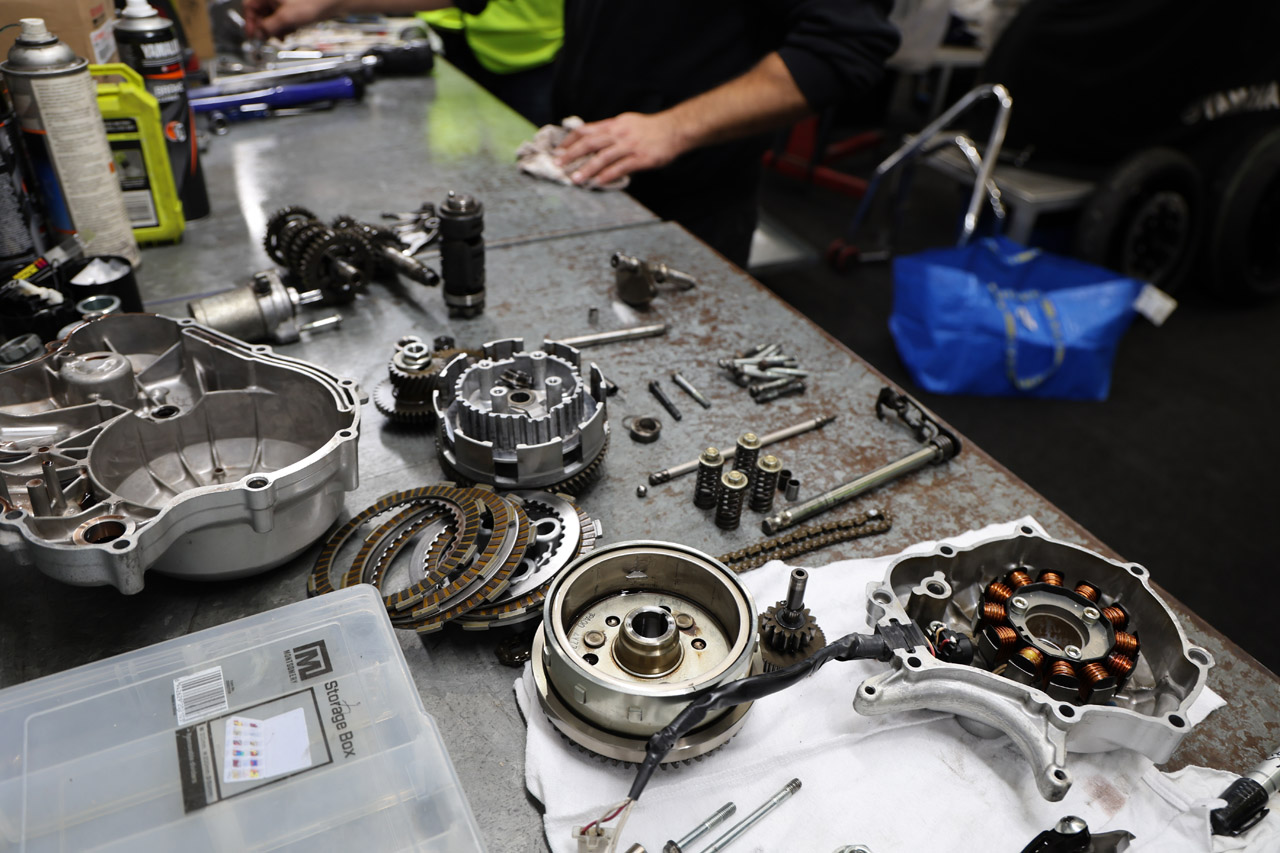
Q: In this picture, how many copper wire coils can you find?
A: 12